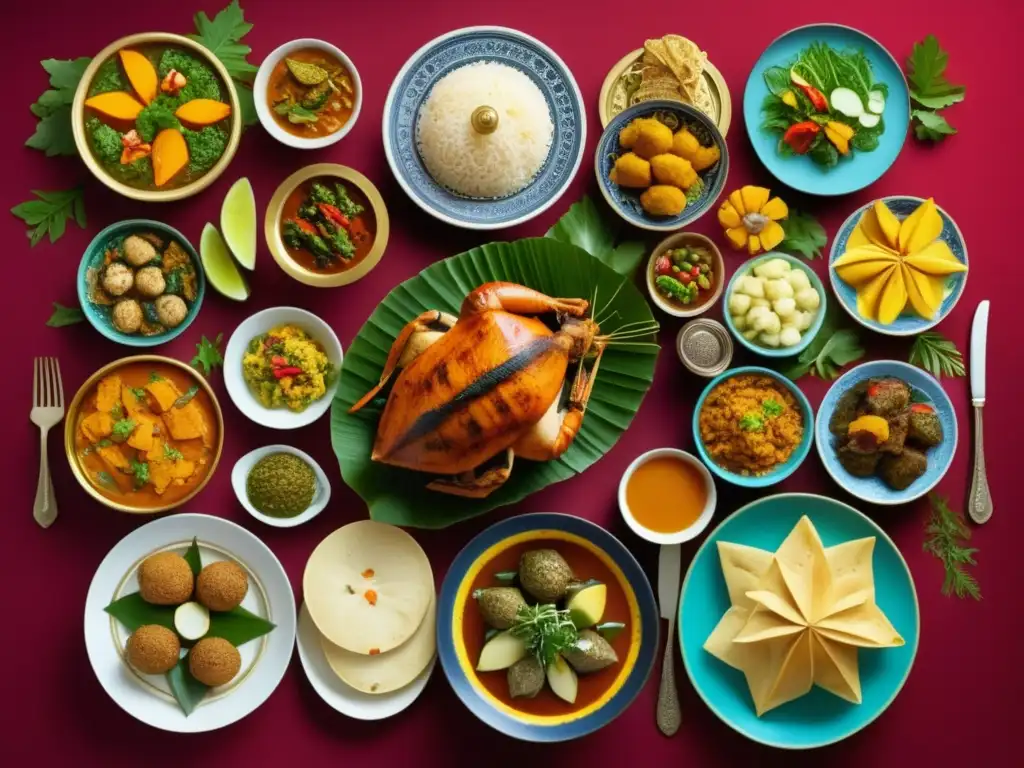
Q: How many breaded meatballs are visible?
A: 4